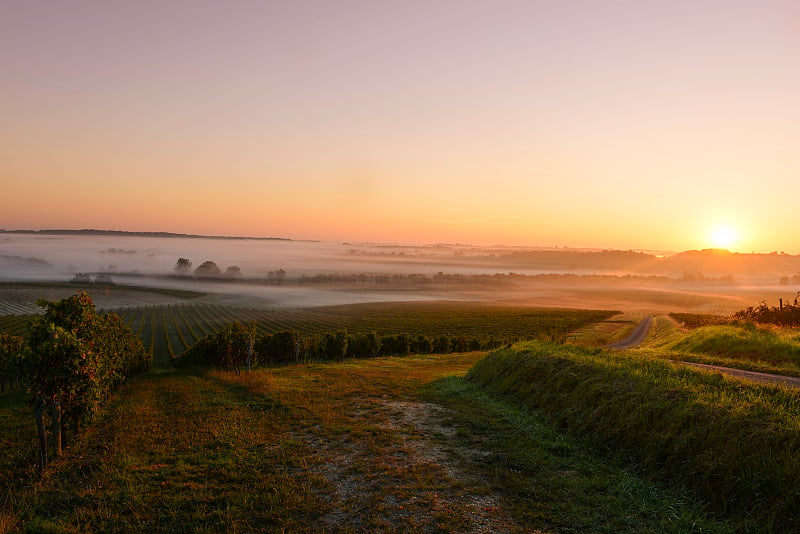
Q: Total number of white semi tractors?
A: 0